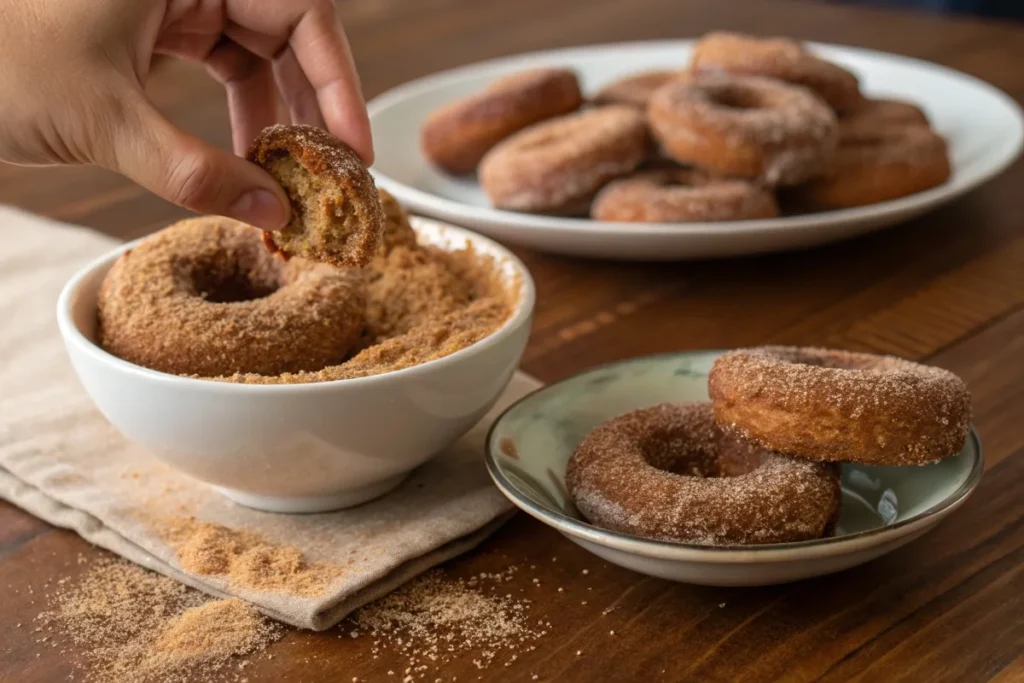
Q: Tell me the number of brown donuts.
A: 12